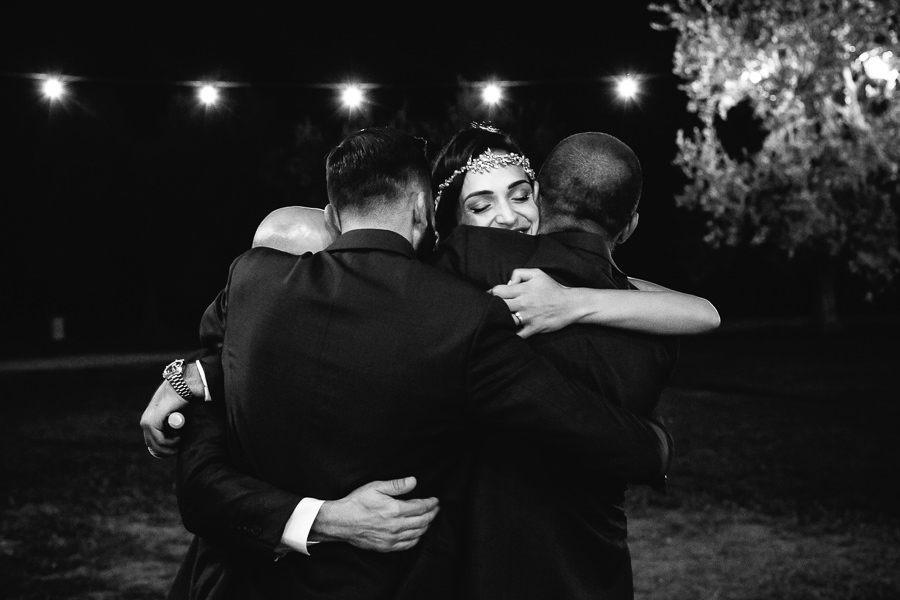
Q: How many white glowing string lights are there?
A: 5